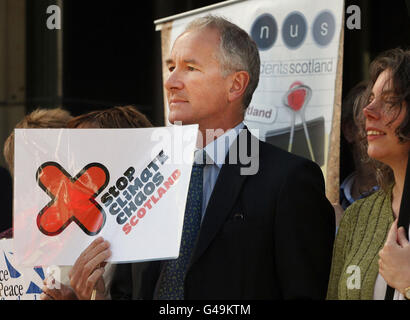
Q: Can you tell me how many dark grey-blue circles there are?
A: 3